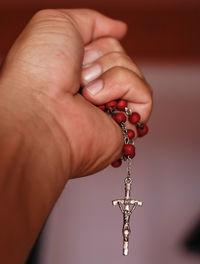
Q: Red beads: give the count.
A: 11